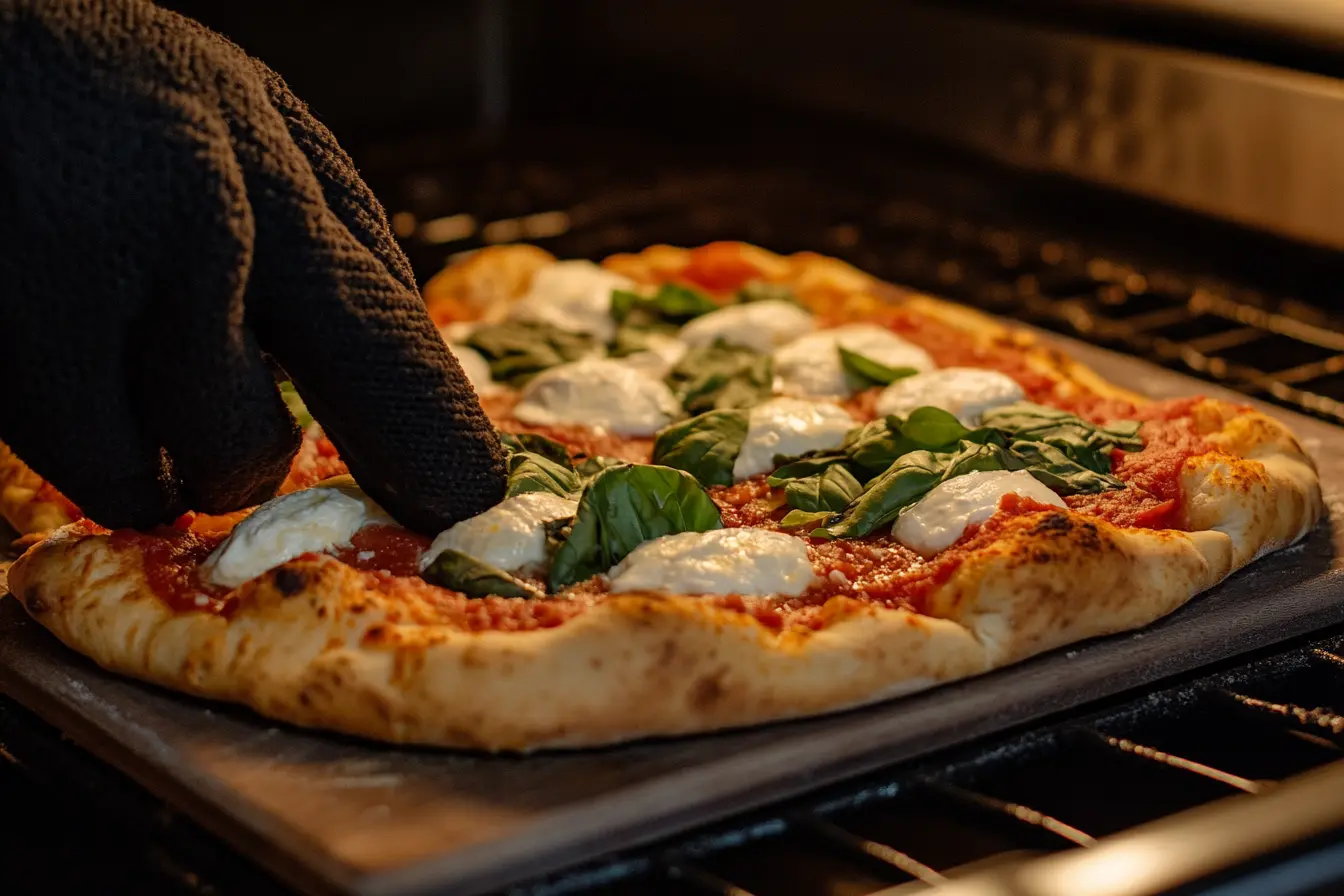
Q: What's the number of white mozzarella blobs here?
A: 12